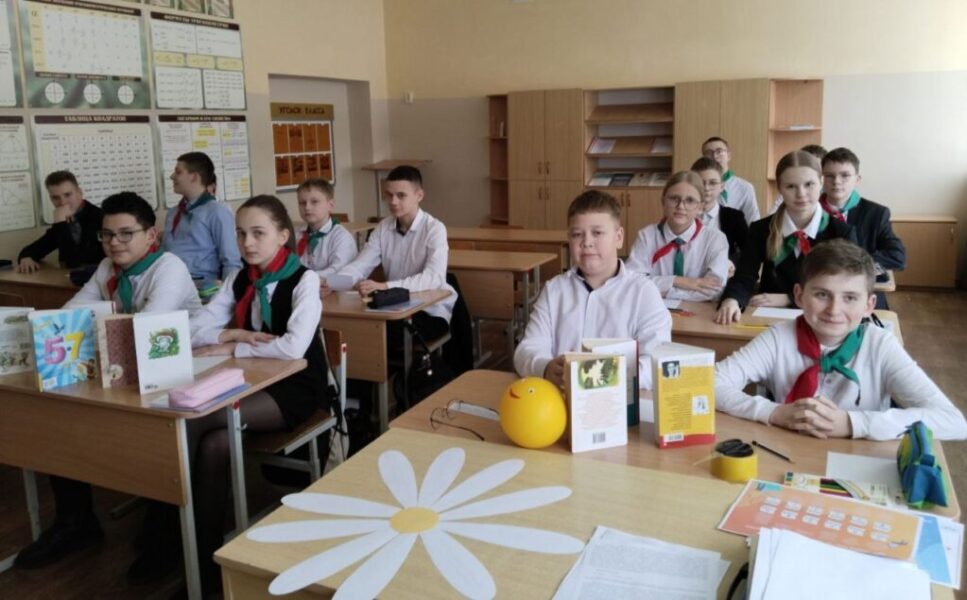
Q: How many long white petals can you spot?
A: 10